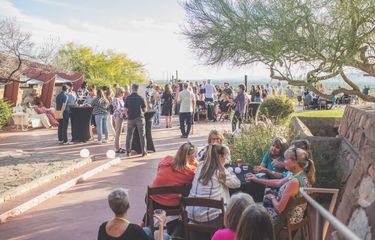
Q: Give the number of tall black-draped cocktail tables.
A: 2